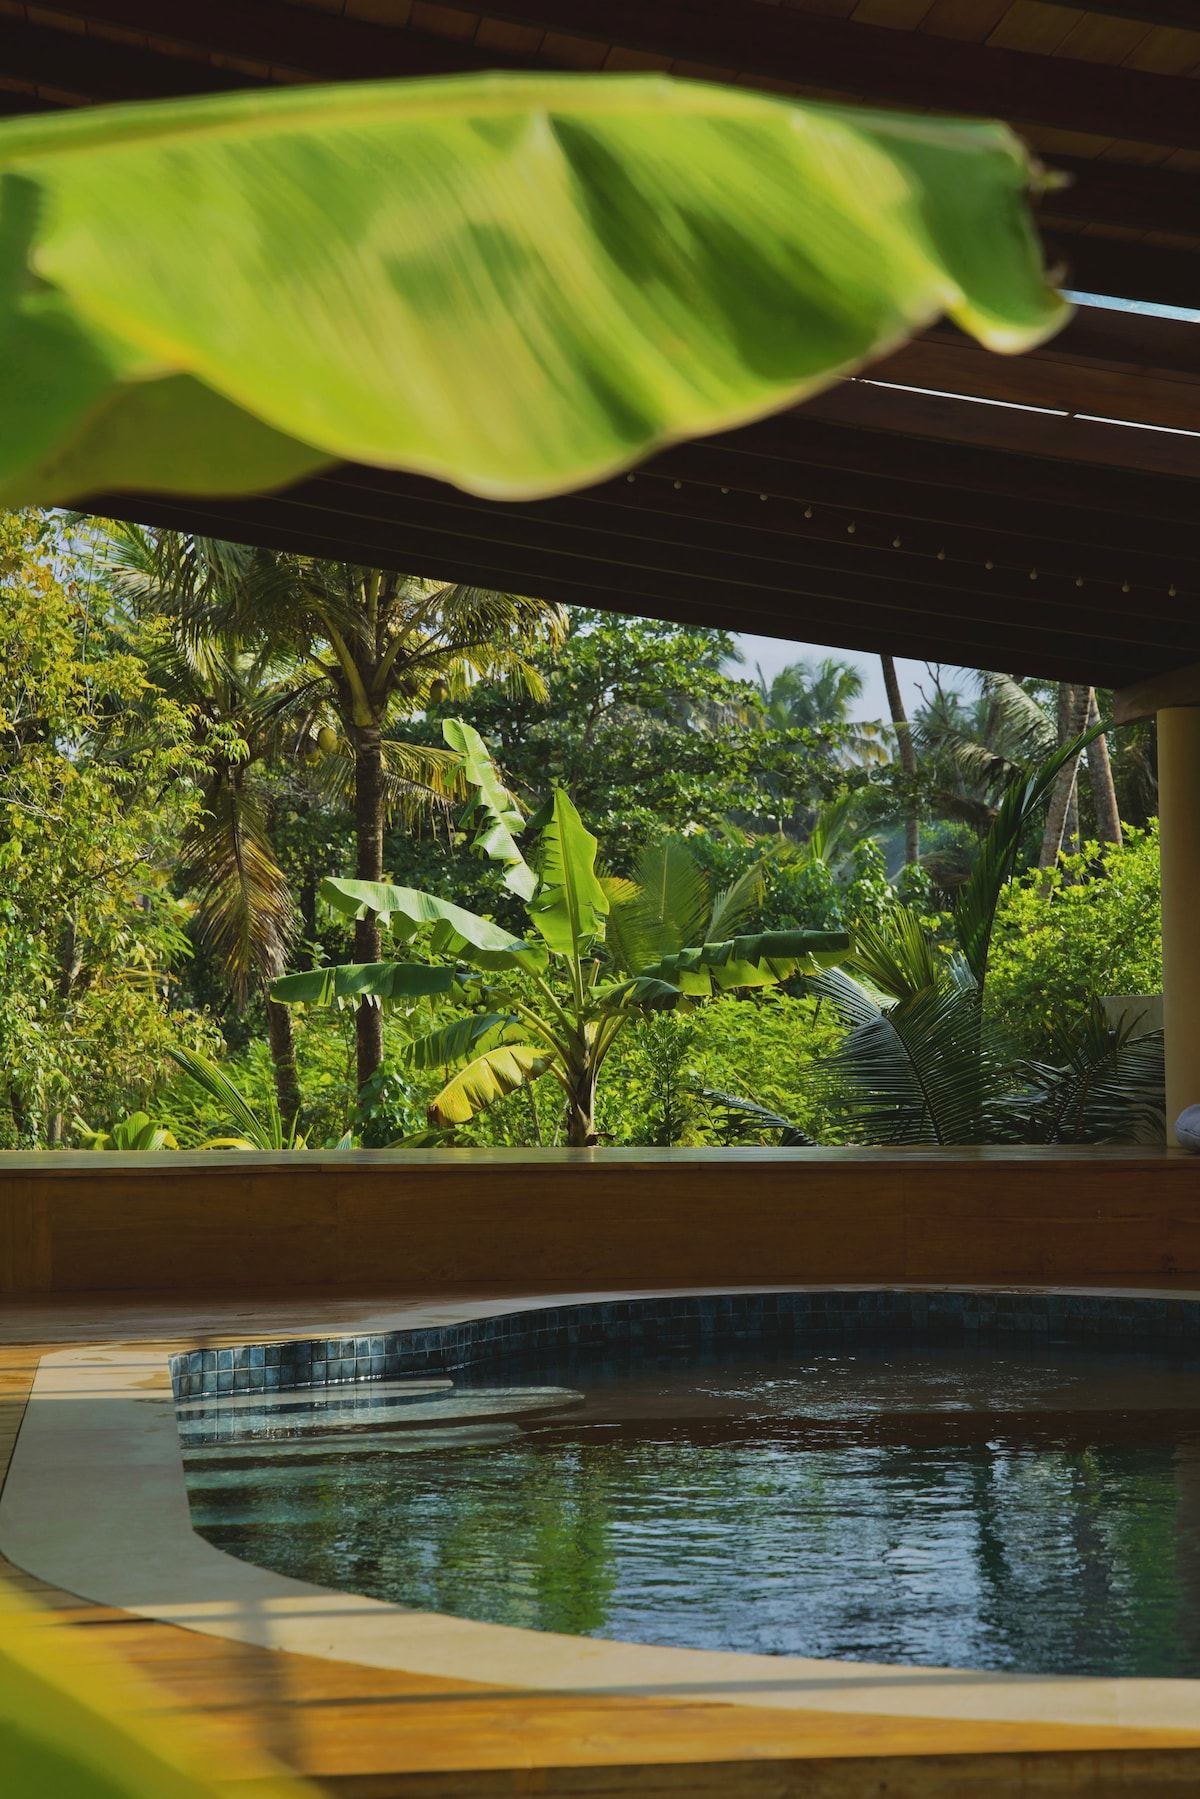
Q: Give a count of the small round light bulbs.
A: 13